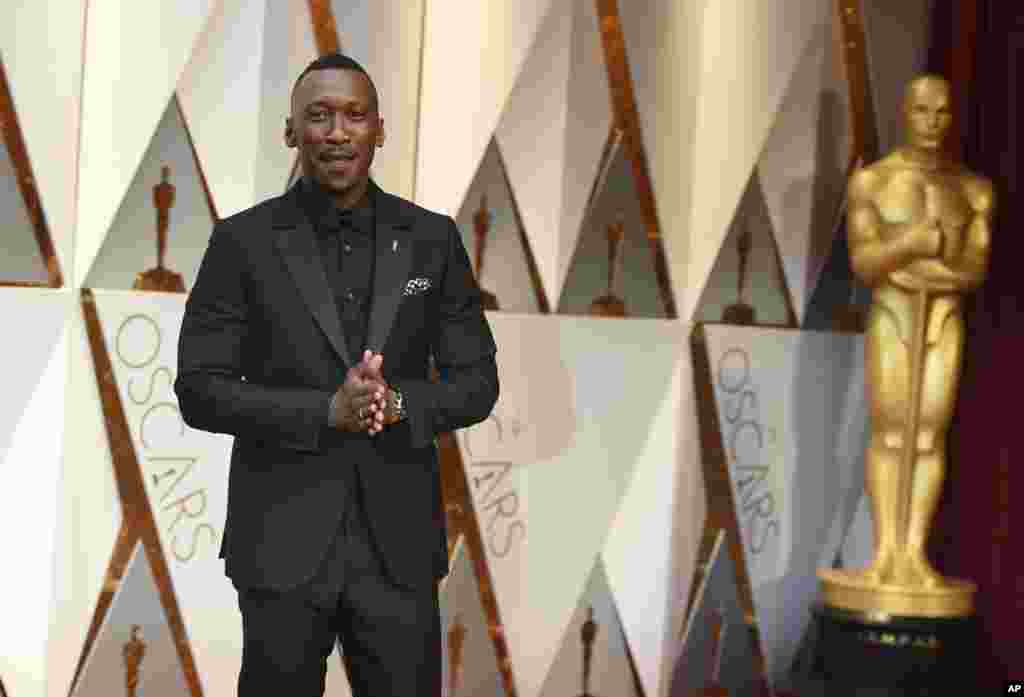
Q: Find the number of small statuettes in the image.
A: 8